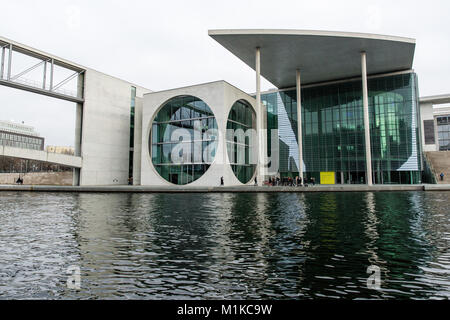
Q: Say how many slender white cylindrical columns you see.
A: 3